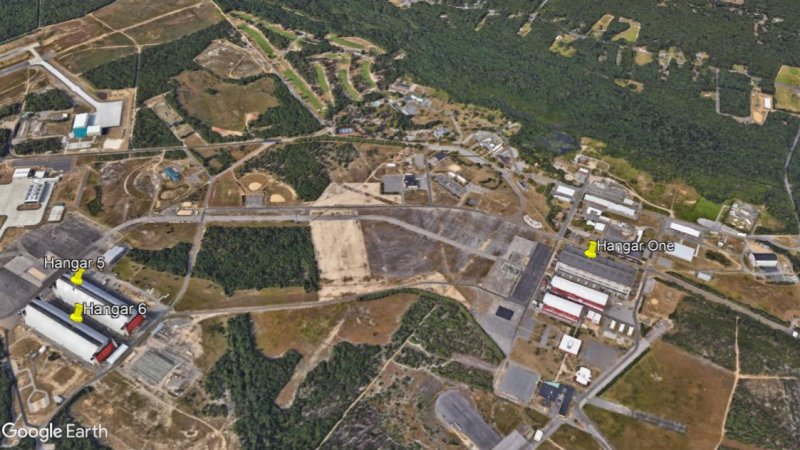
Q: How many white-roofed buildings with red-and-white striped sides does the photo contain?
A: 2